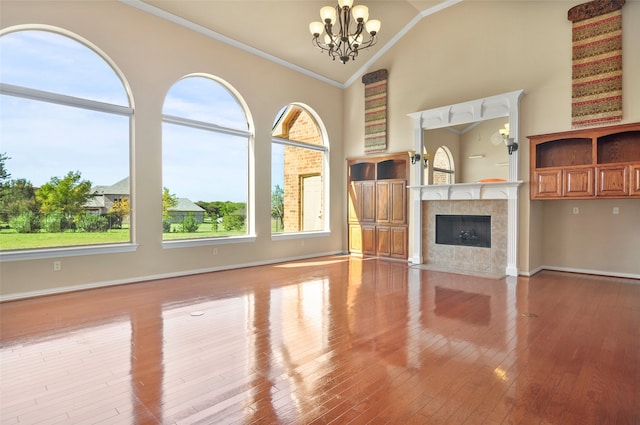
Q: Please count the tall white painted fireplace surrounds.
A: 1